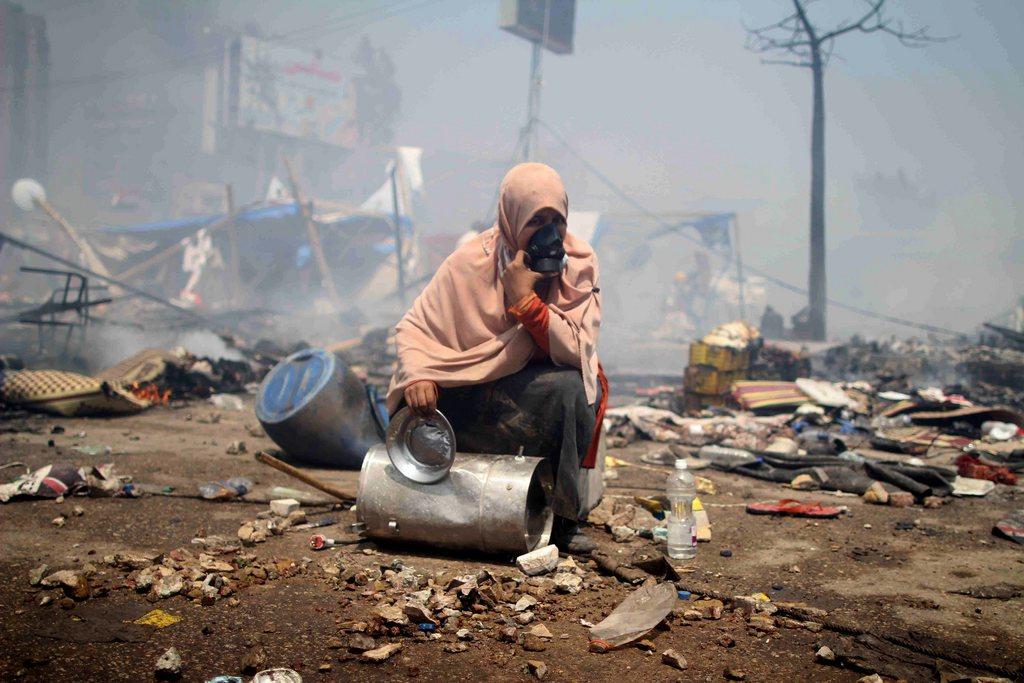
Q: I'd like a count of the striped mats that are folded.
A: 1